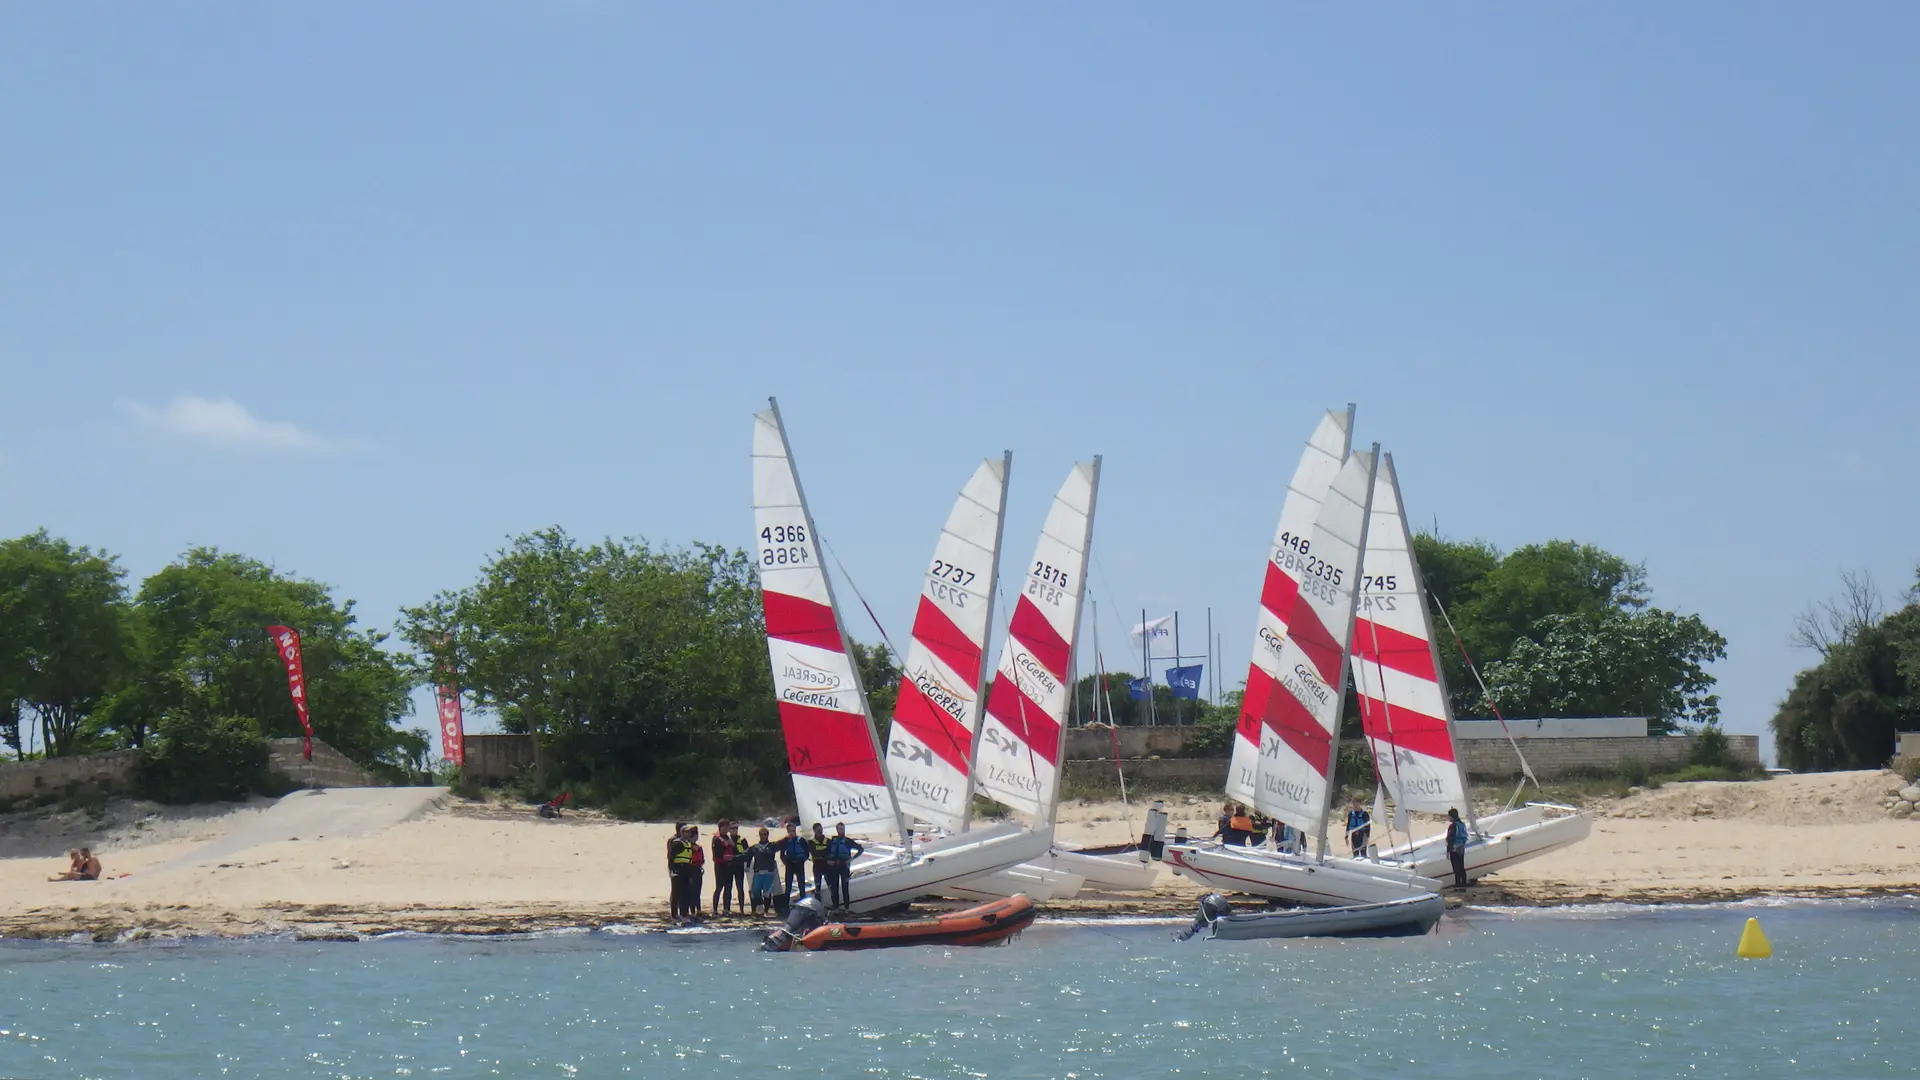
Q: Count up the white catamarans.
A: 6